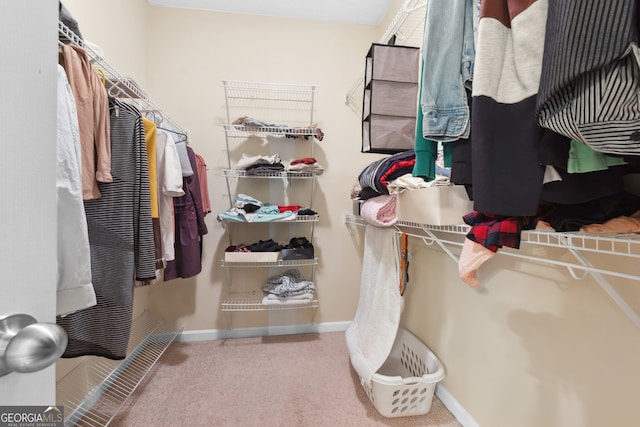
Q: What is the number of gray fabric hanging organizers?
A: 1